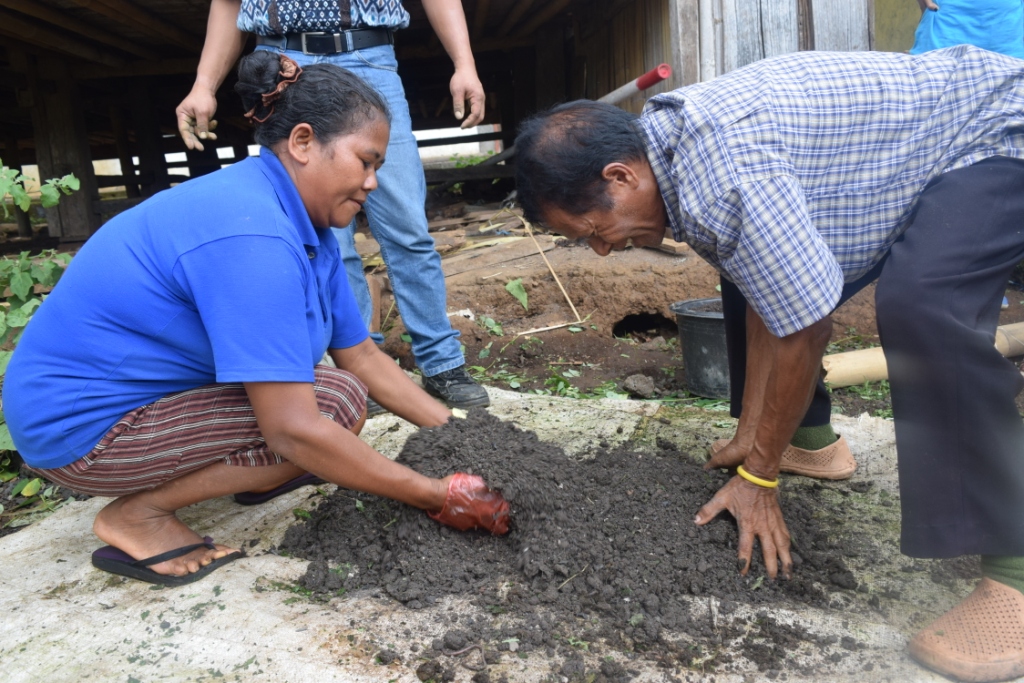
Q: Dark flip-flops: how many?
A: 2